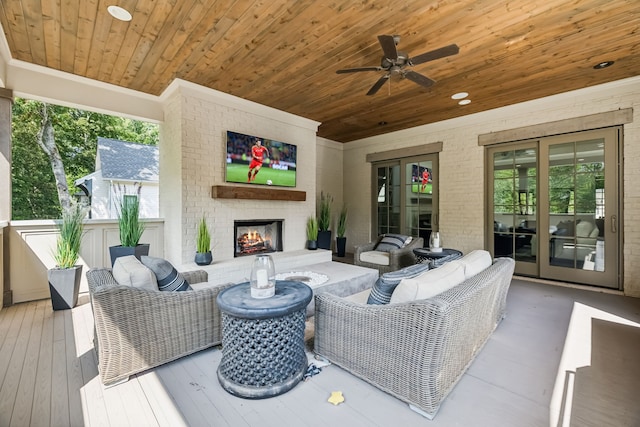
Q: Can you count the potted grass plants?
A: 6